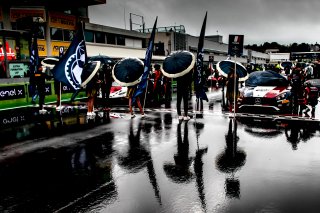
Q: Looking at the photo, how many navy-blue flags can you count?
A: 4